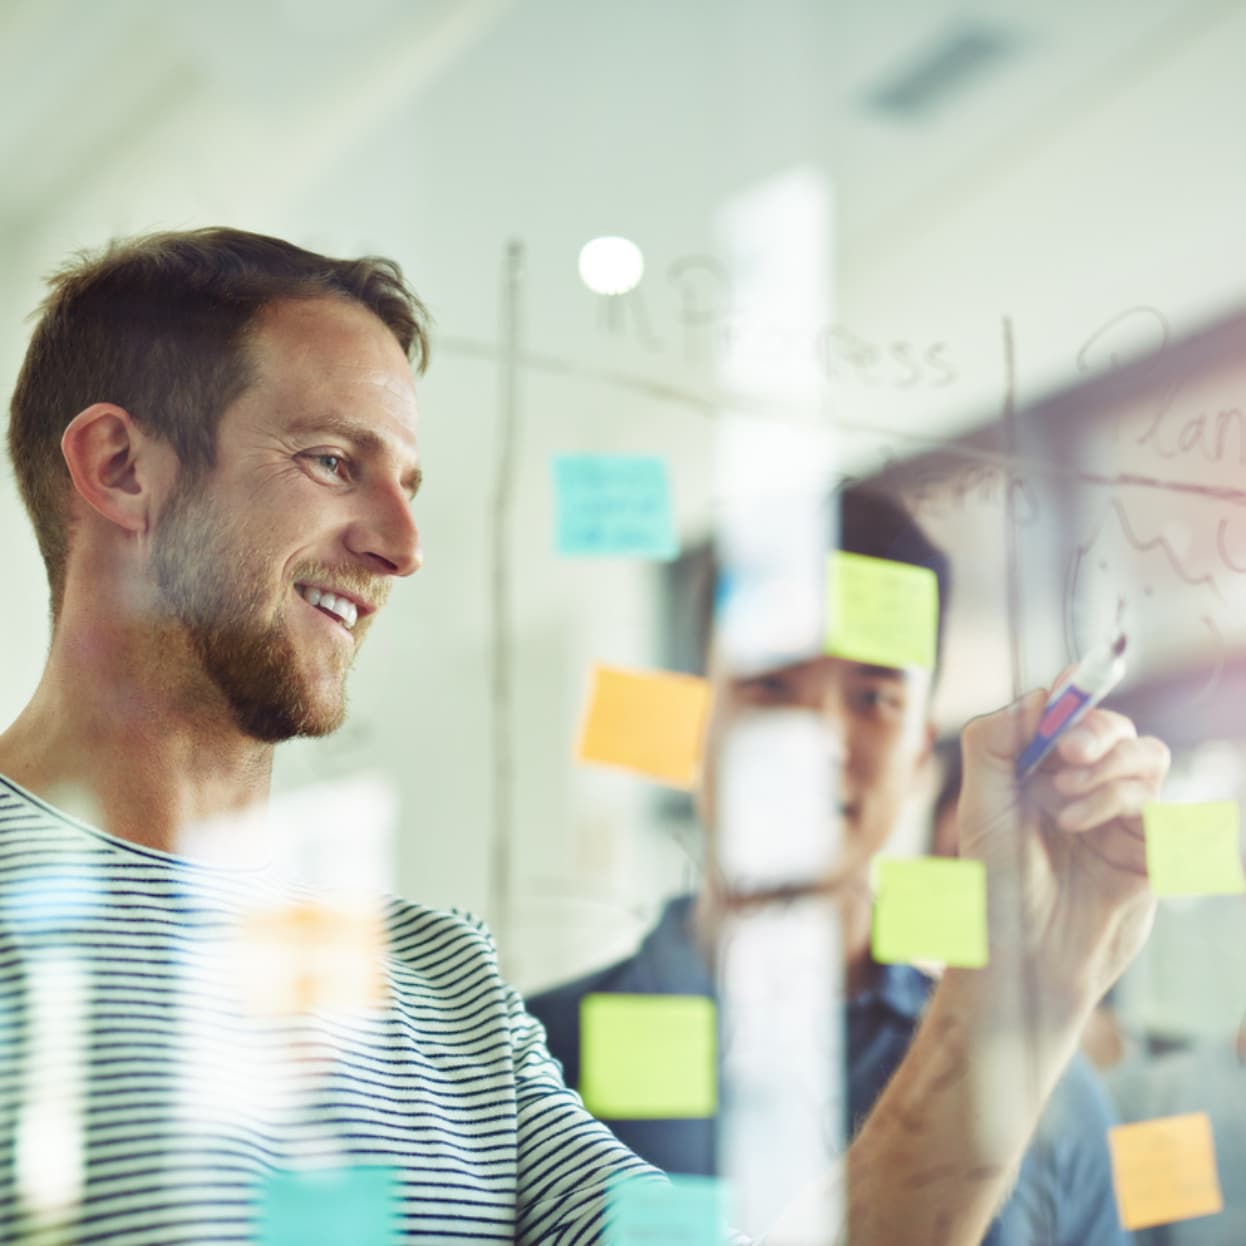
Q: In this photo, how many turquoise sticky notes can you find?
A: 3